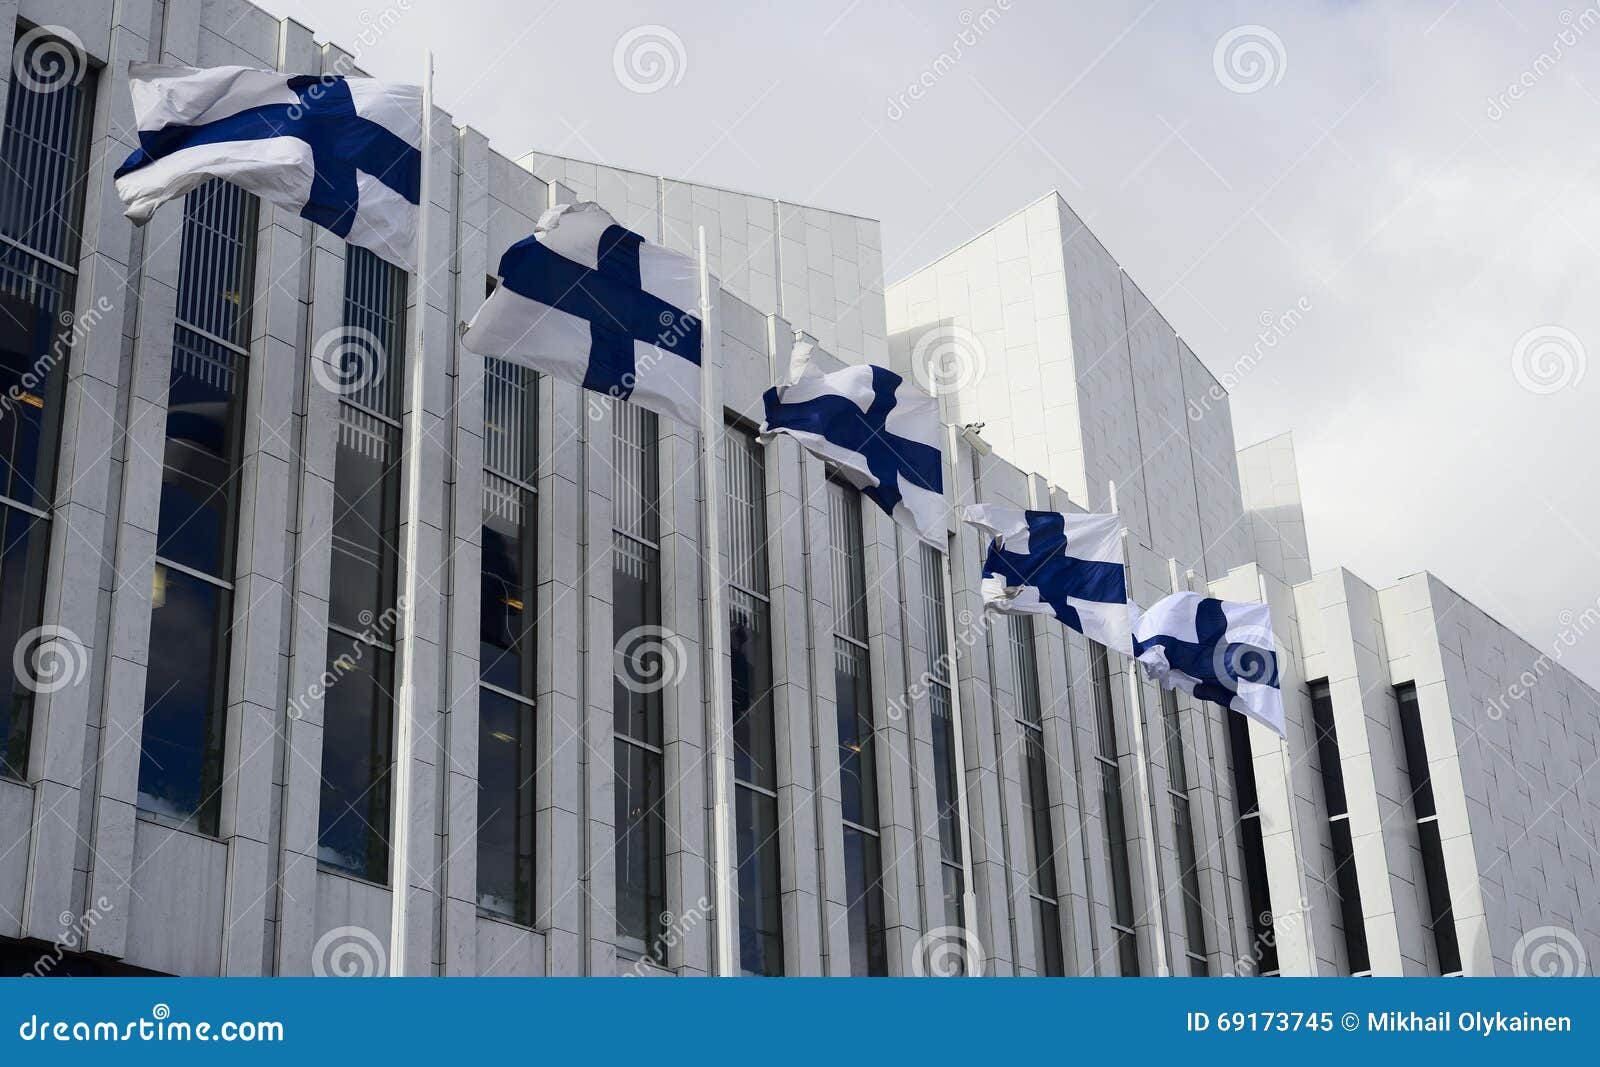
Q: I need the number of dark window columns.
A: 14